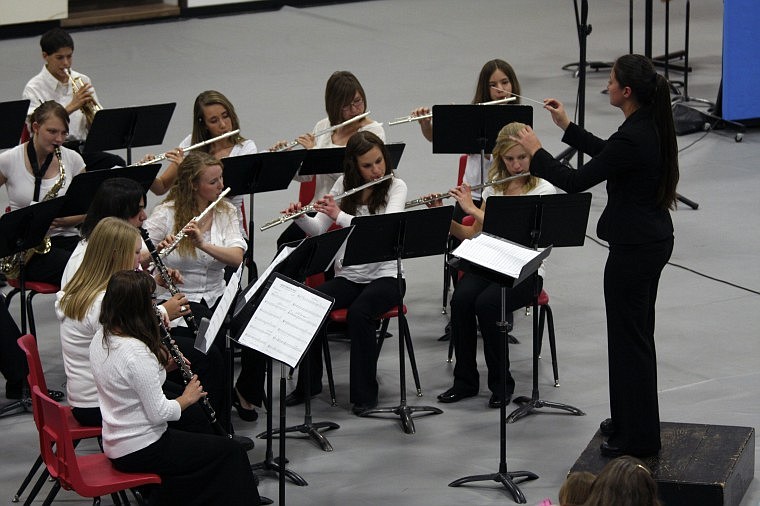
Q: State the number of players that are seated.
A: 11